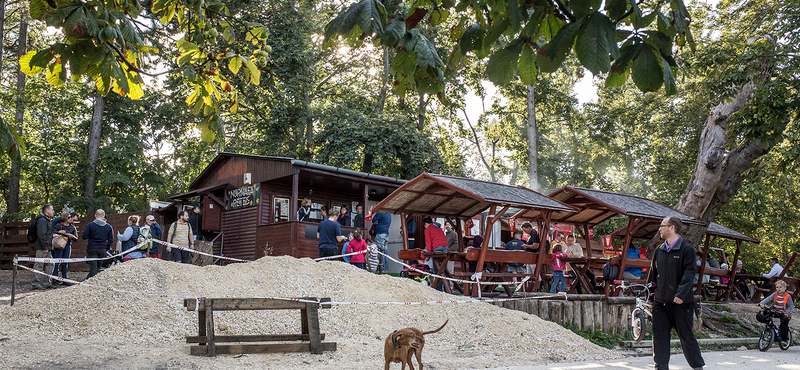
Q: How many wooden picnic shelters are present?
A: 3